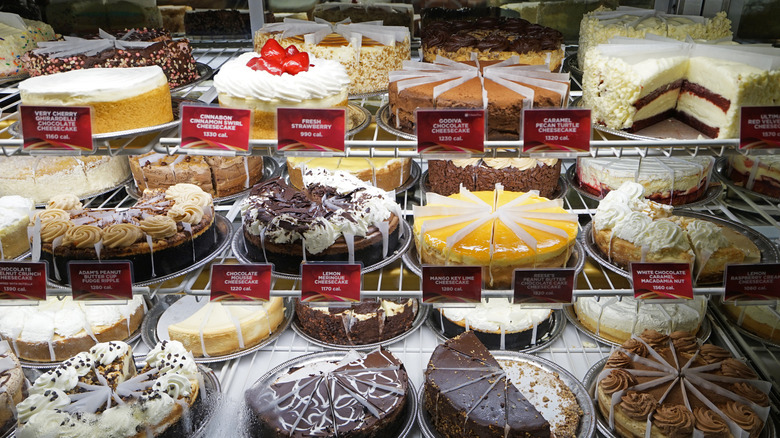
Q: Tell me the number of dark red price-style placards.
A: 14